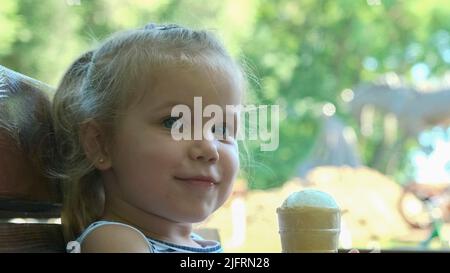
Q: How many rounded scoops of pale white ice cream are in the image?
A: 1